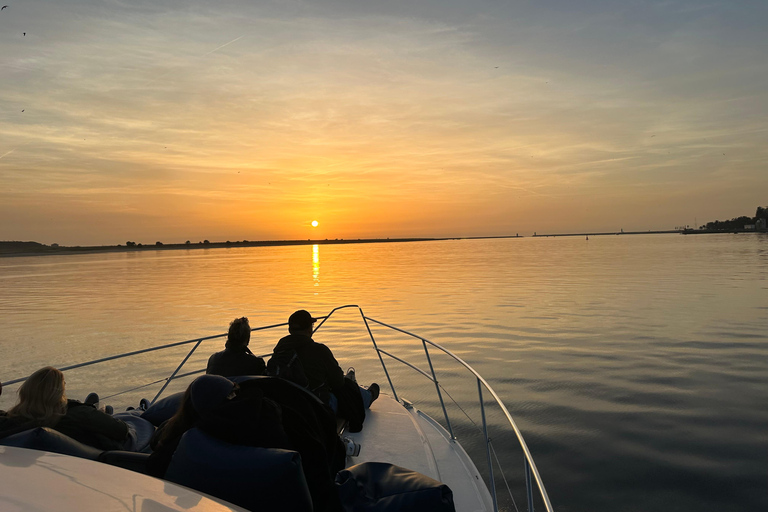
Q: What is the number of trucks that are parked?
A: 0